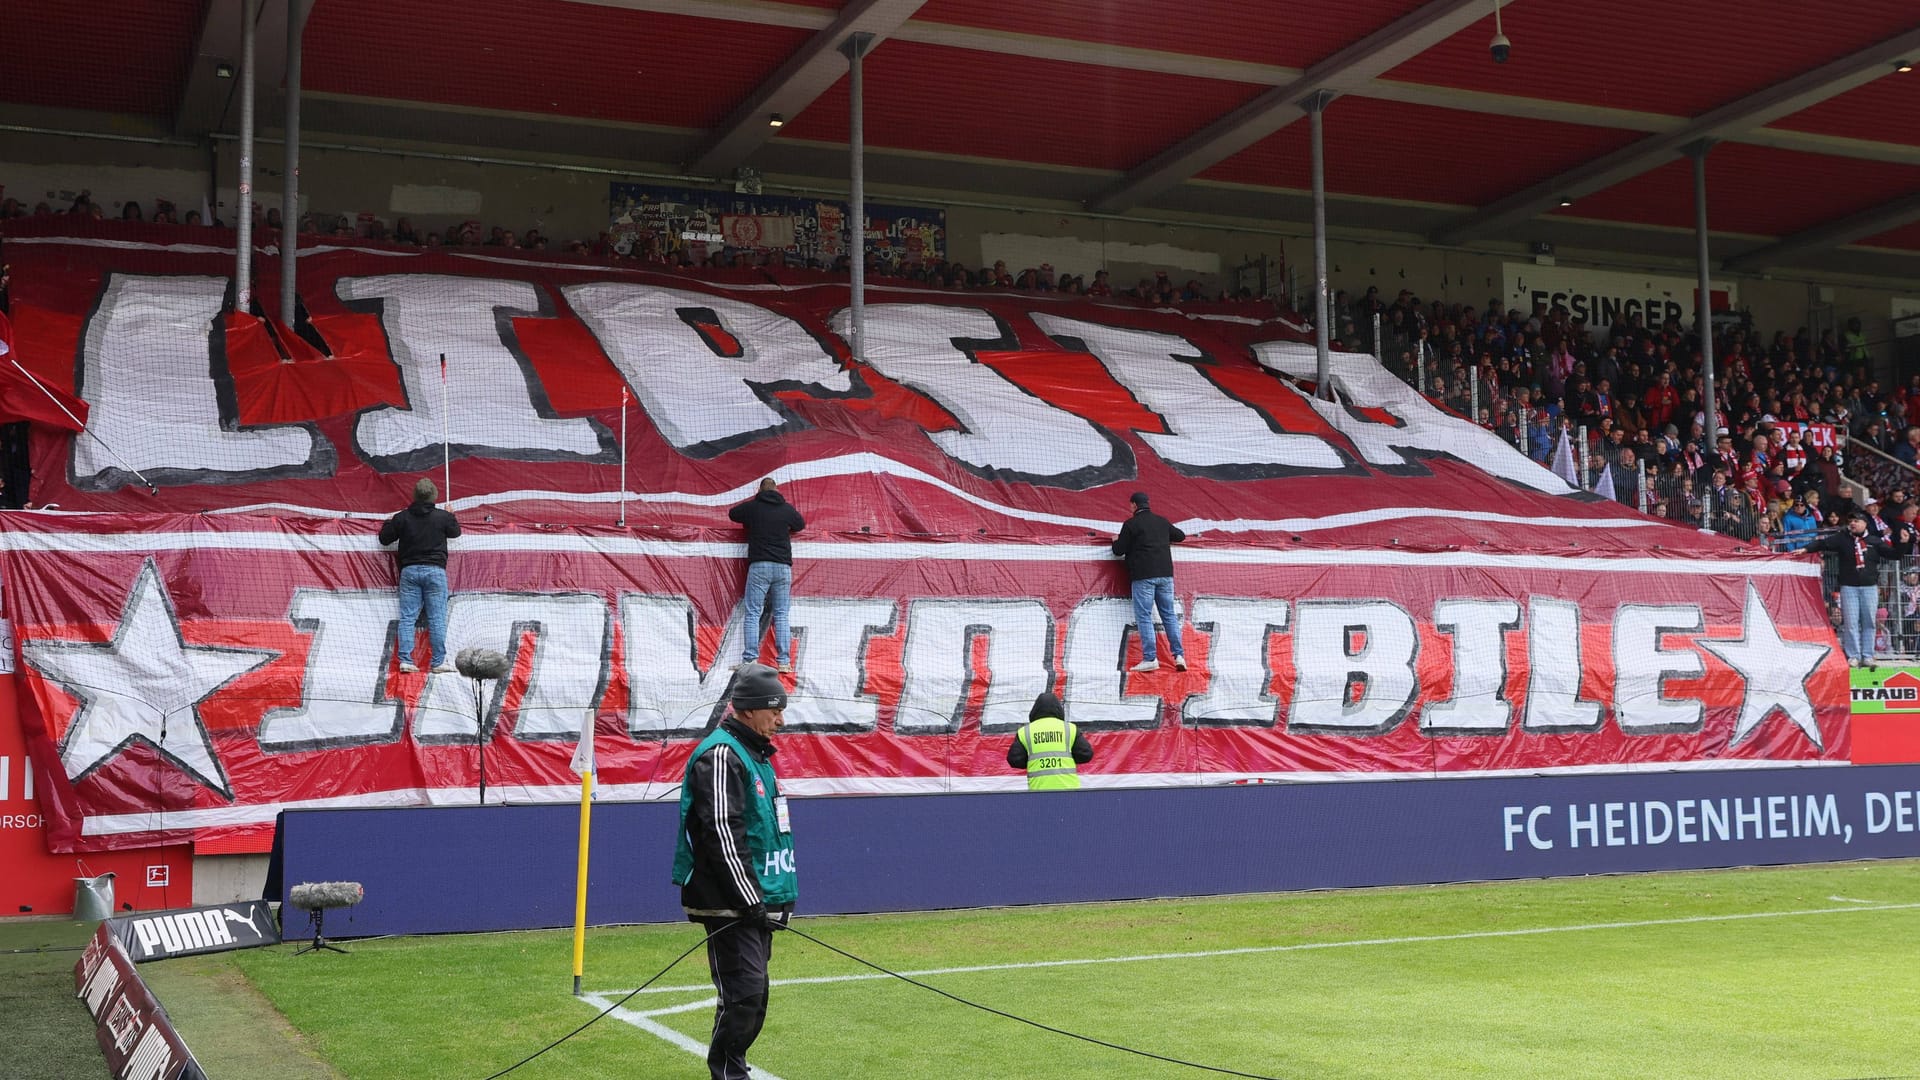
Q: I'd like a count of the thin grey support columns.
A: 5